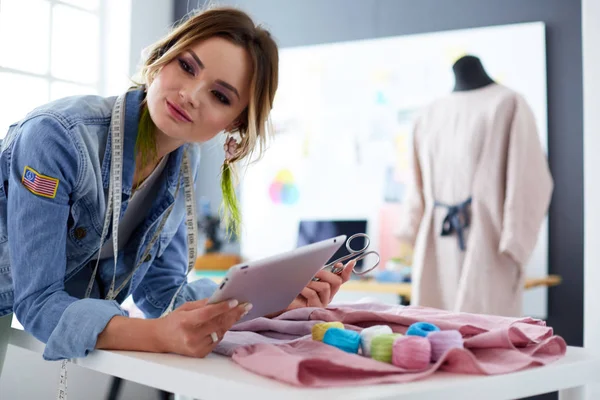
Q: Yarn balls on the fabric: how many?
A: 7